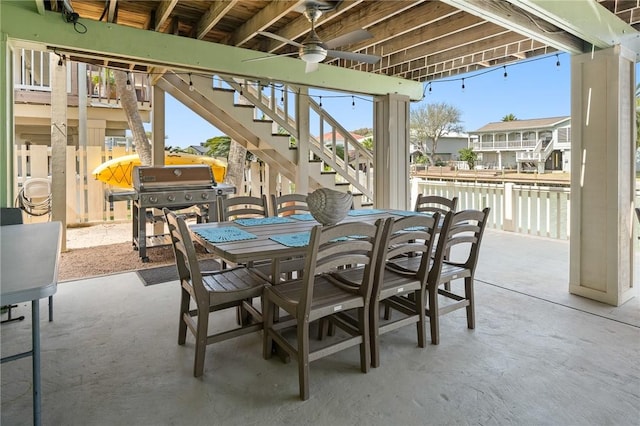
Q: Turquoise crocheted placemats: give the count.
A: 8